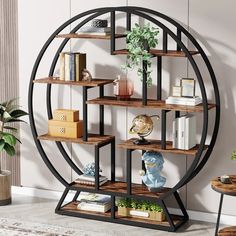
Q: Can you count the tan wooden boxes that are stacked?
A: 2